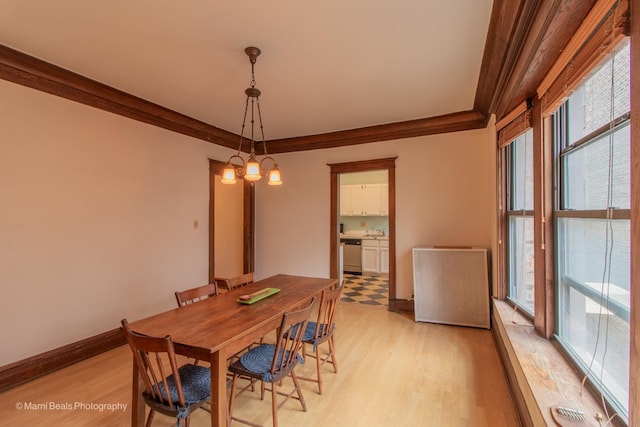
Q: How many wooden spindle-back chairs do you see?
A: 5